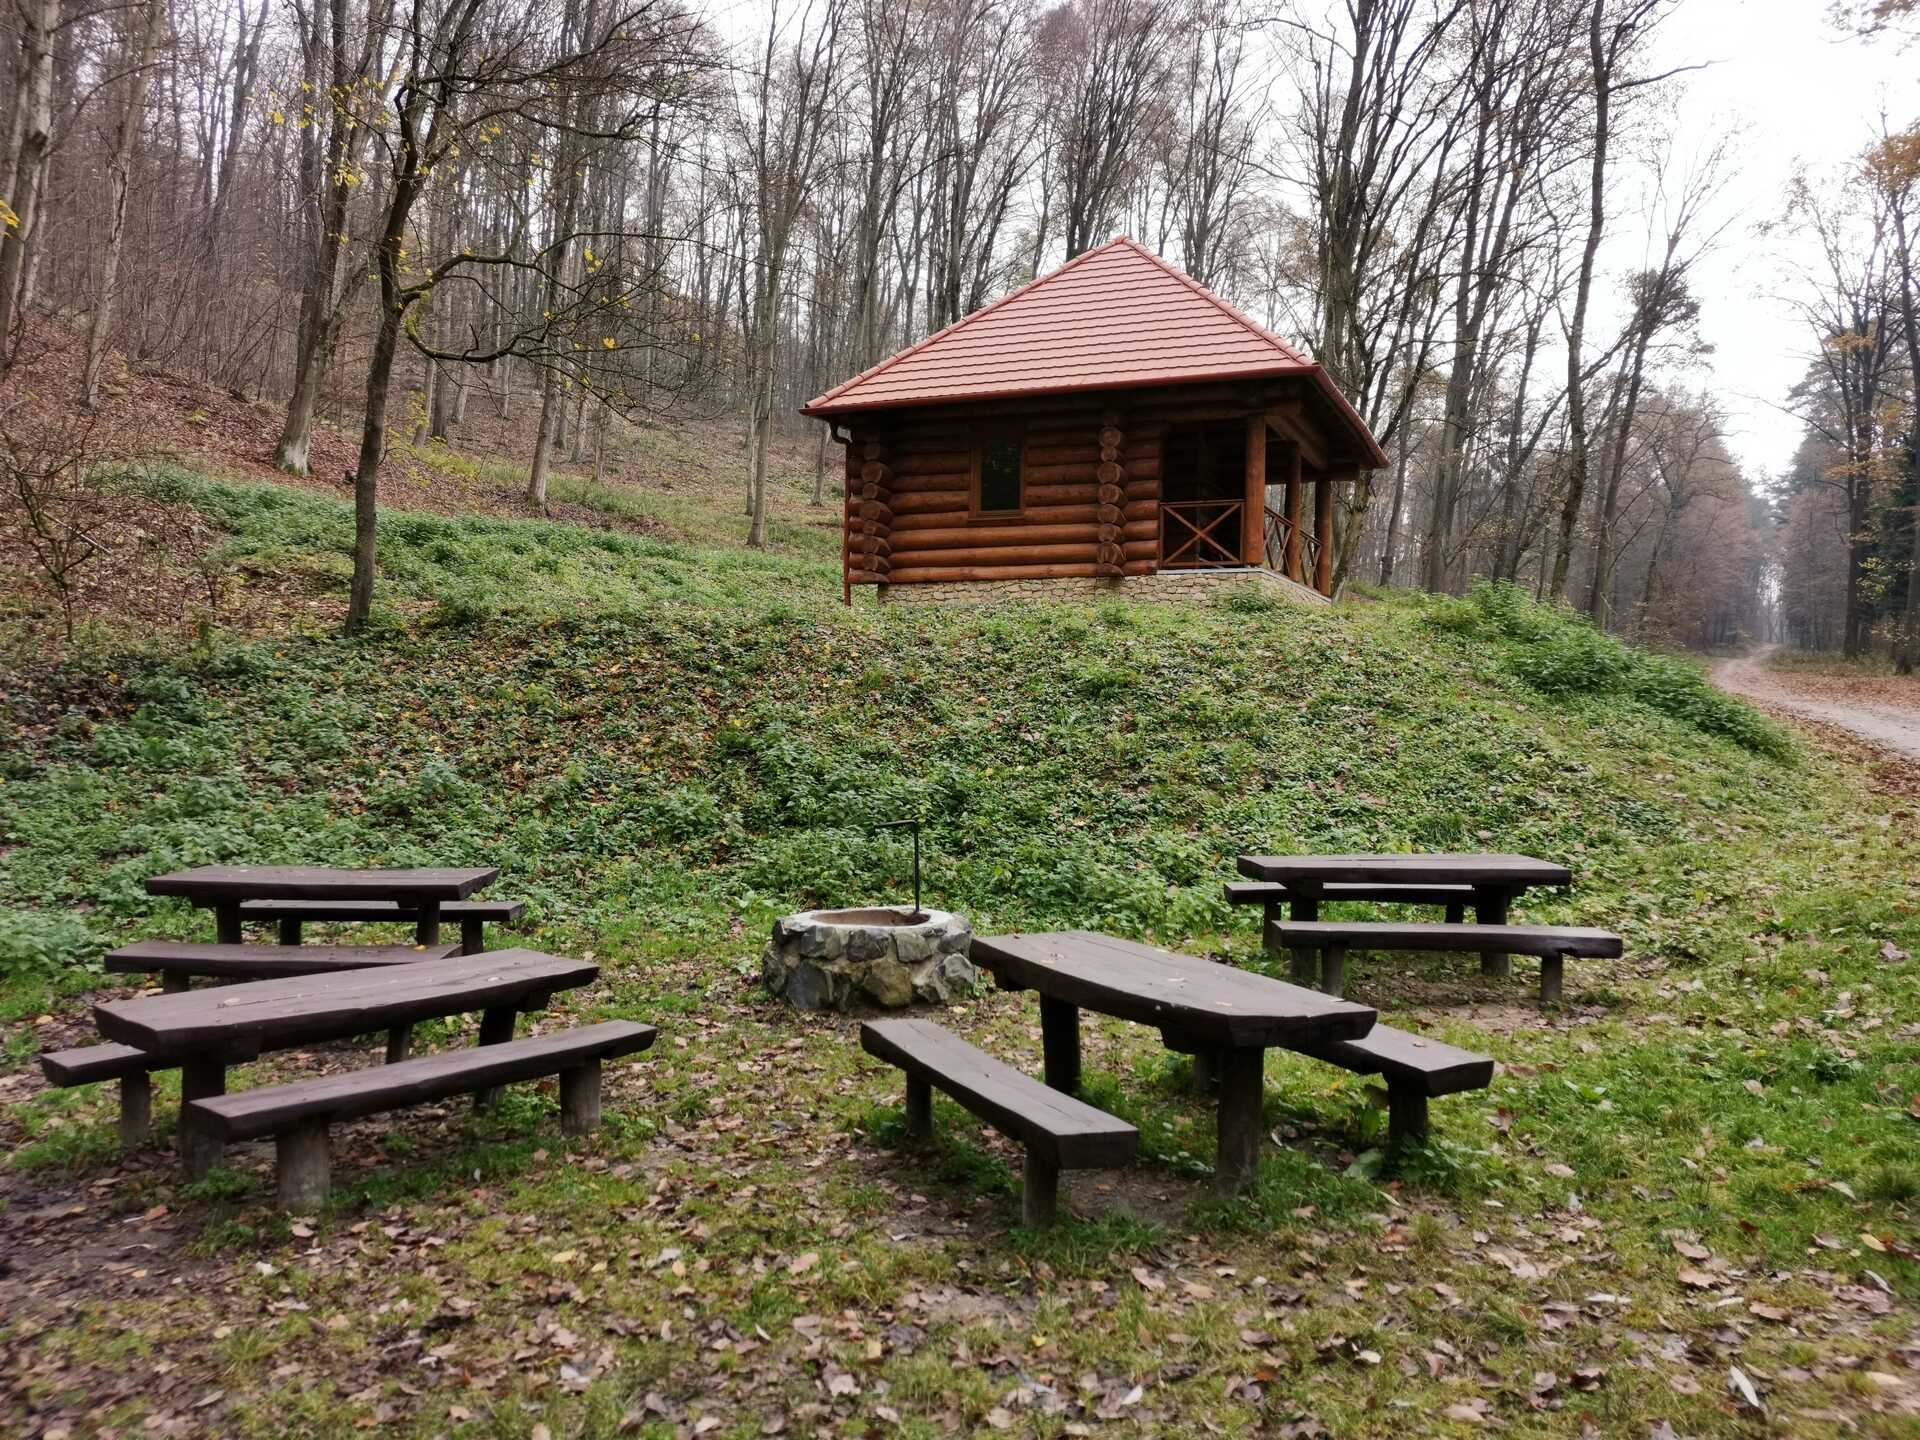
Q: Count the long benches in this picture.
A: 8